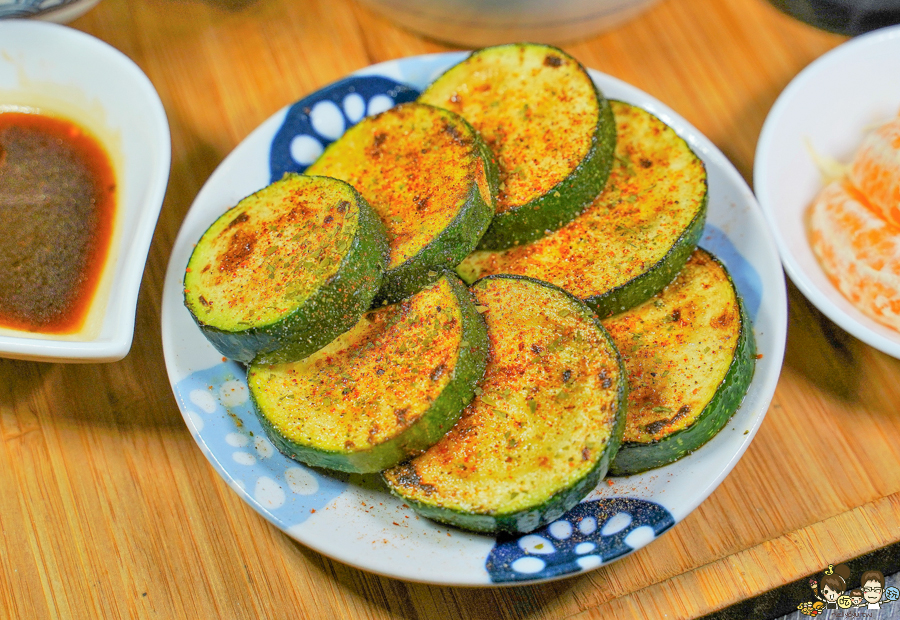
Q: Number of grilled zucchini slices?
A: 7